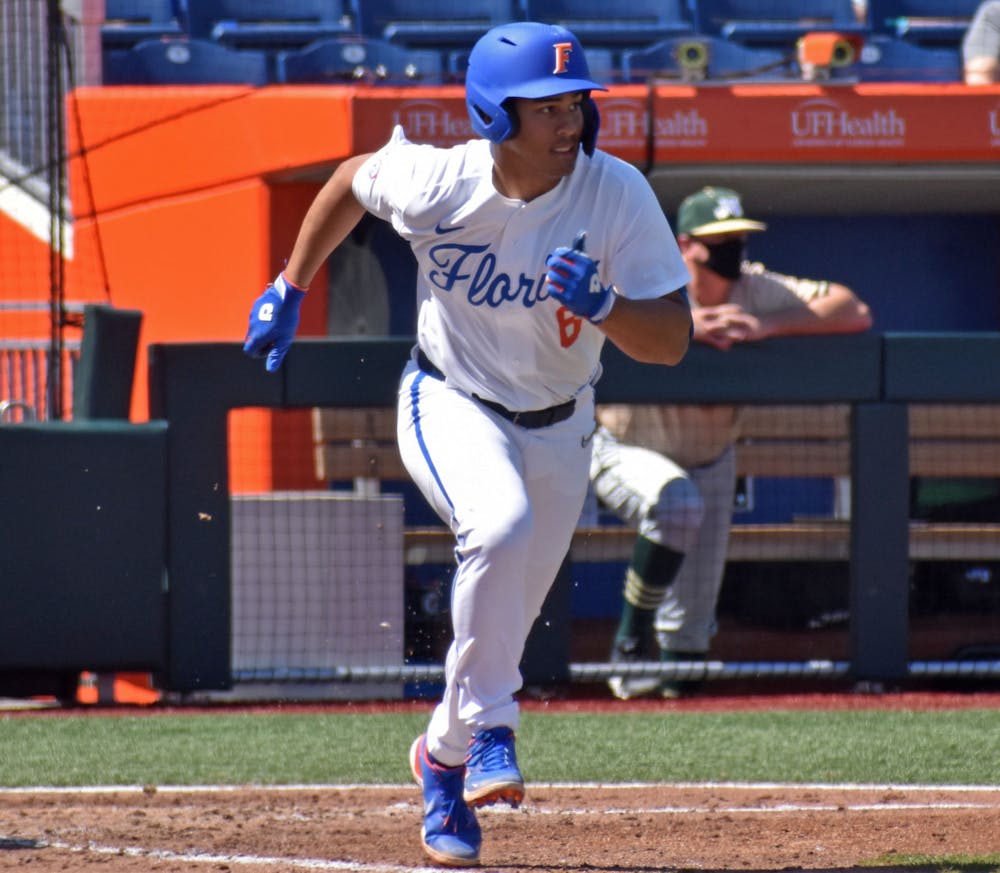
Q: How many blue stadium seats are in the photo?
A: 11